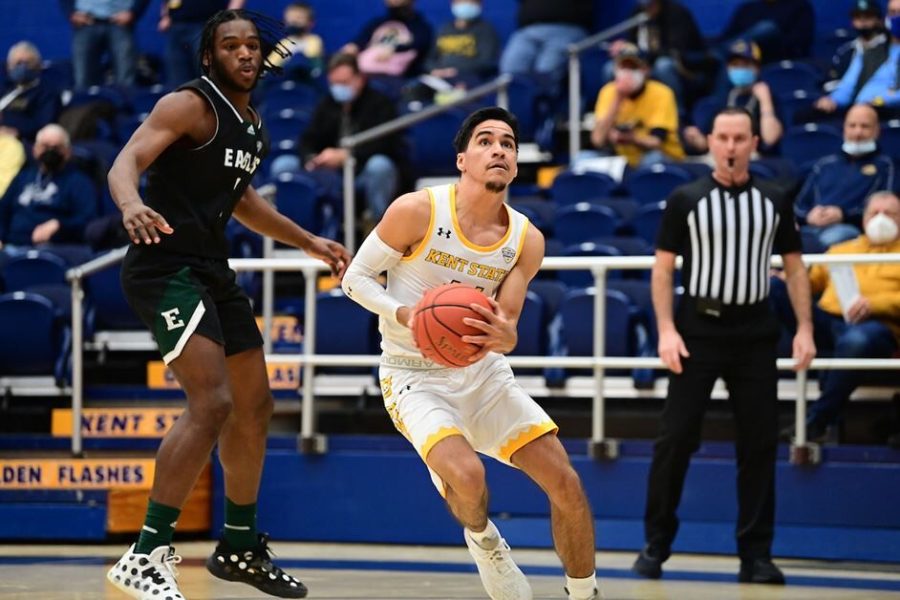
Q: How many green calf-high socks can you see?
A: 2